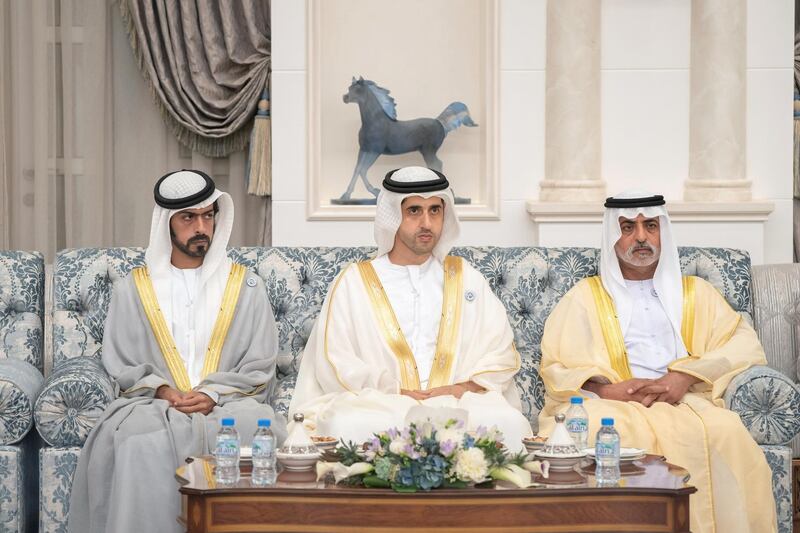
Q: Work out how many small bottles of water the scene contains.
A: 4